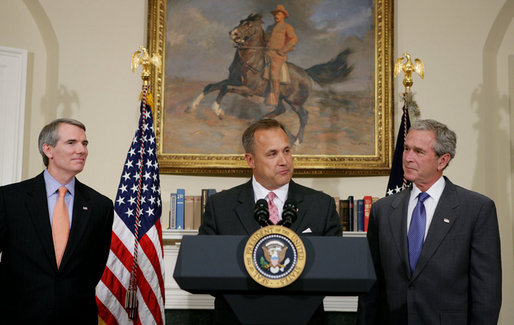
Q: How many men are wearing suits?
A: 3